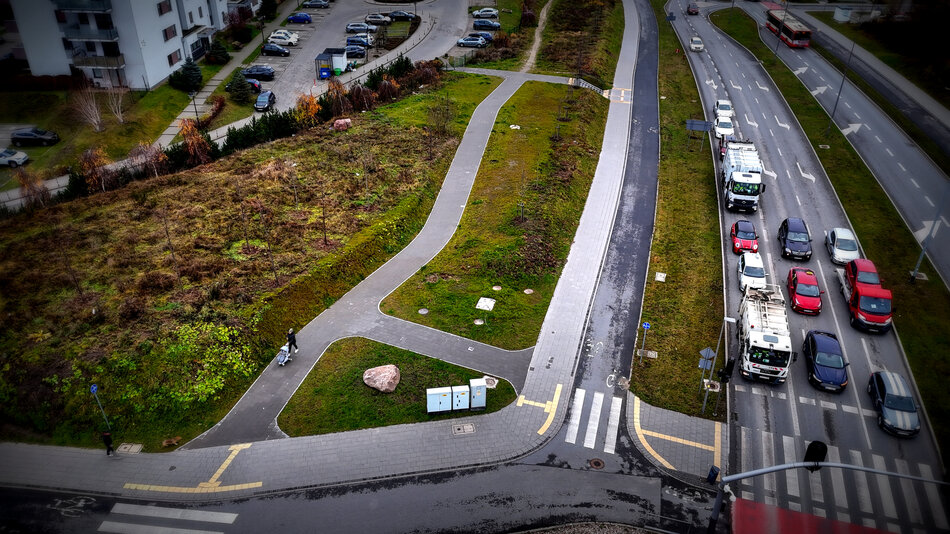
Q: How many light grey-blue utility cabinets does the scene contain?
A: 3